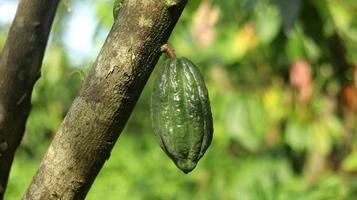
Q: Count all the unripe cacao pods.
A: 1